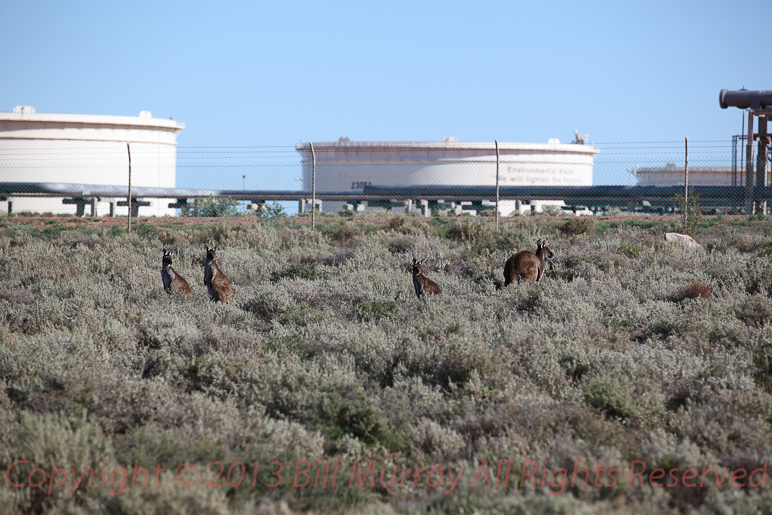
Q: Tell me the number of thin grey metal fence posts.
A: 4